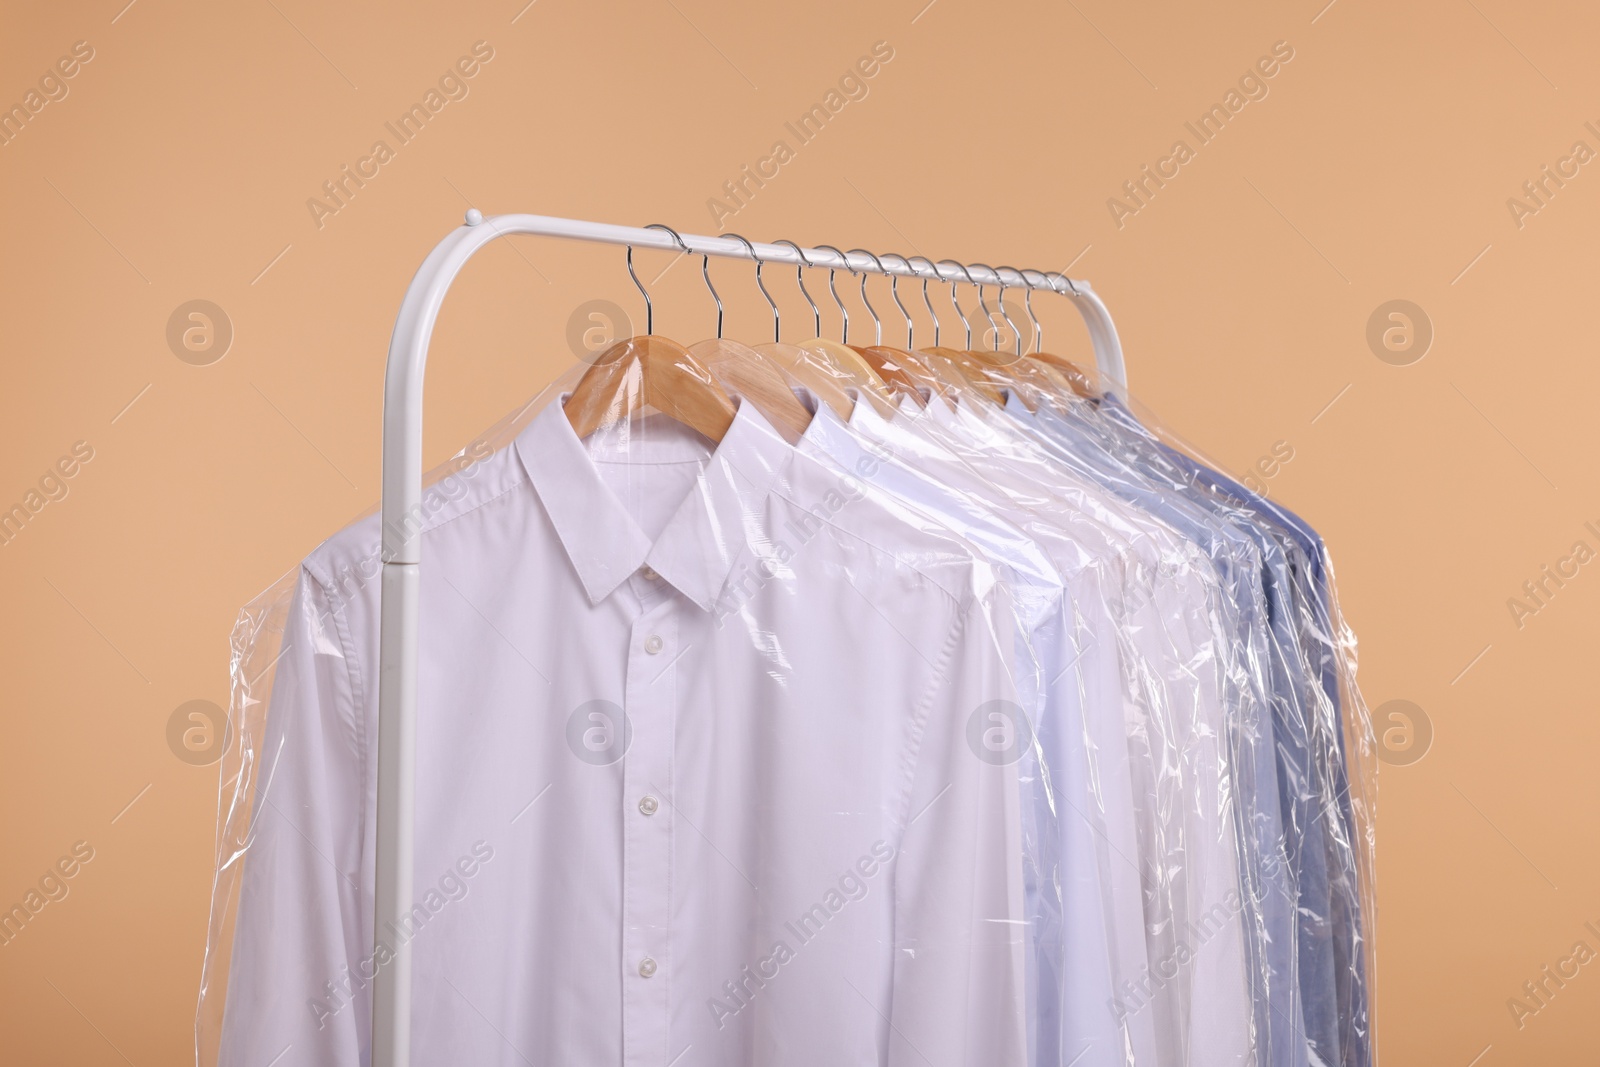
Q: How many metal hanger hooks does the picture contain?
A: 12